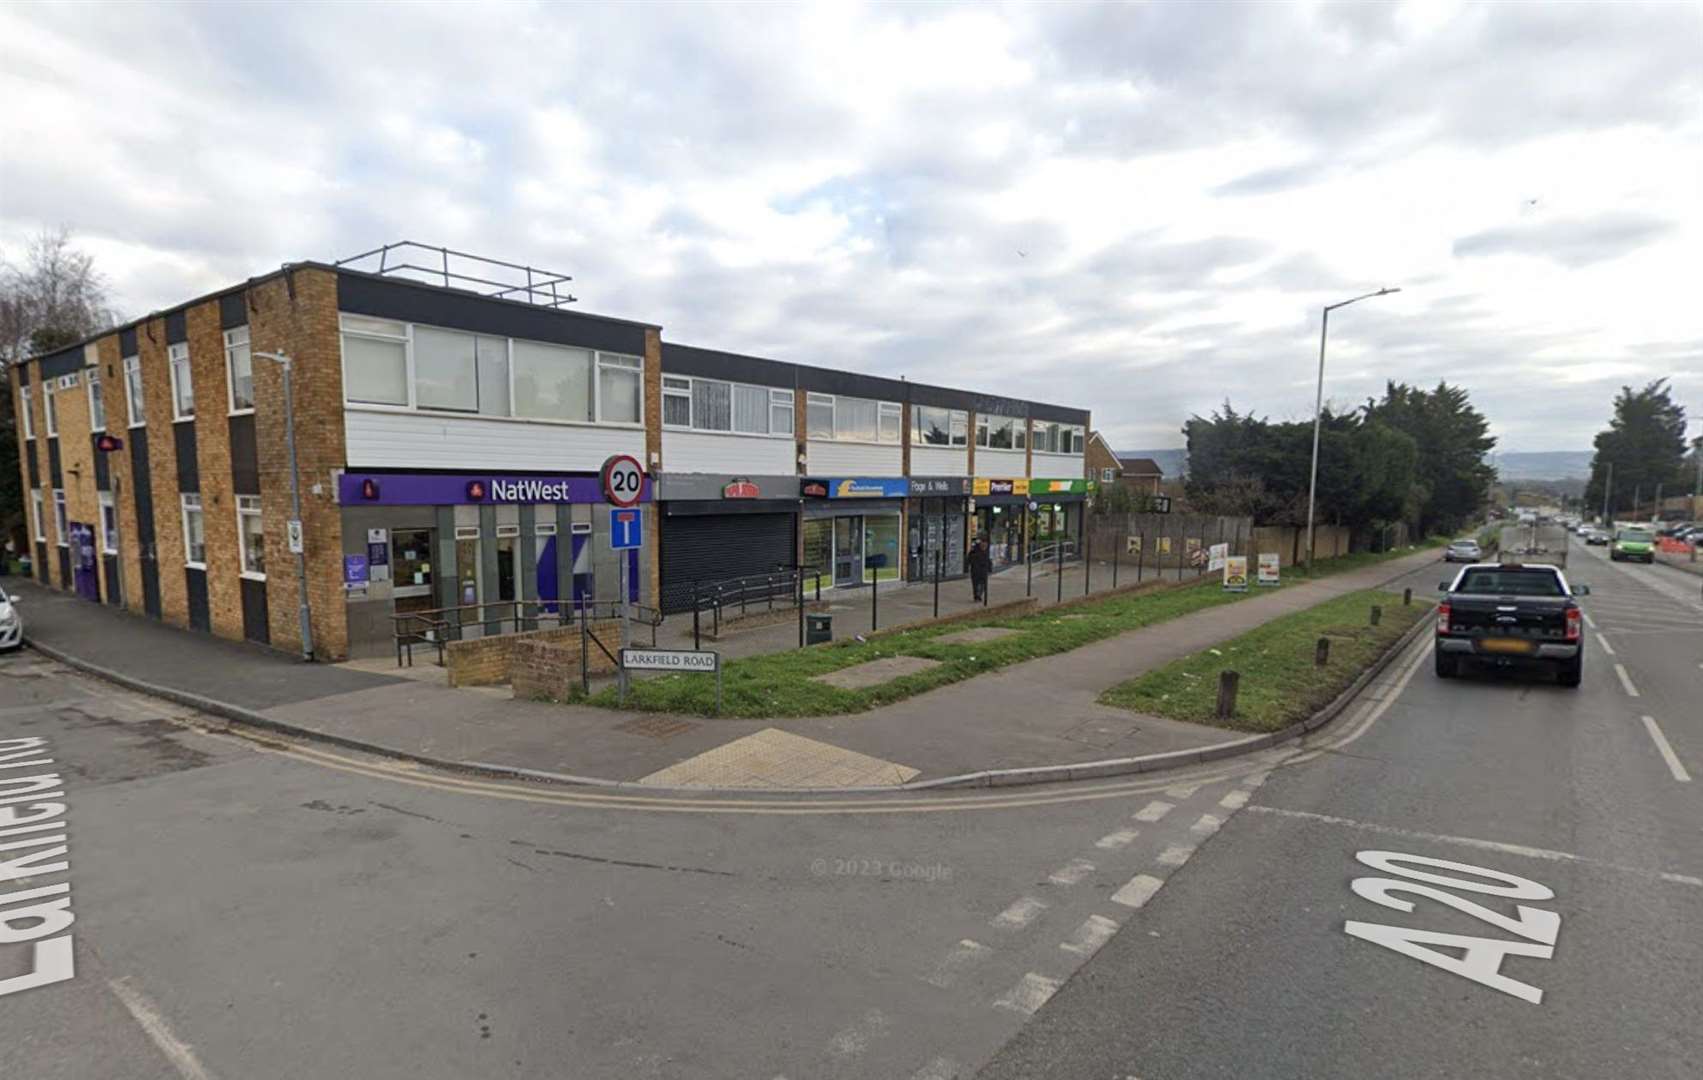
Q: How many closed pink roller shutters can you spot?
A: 0